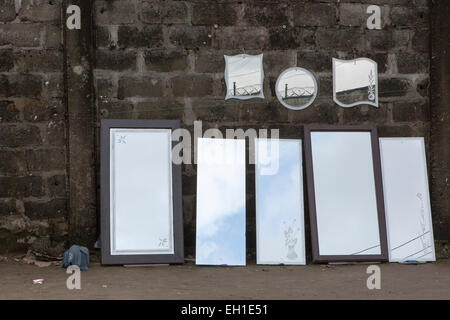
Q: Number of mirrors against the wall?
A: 8